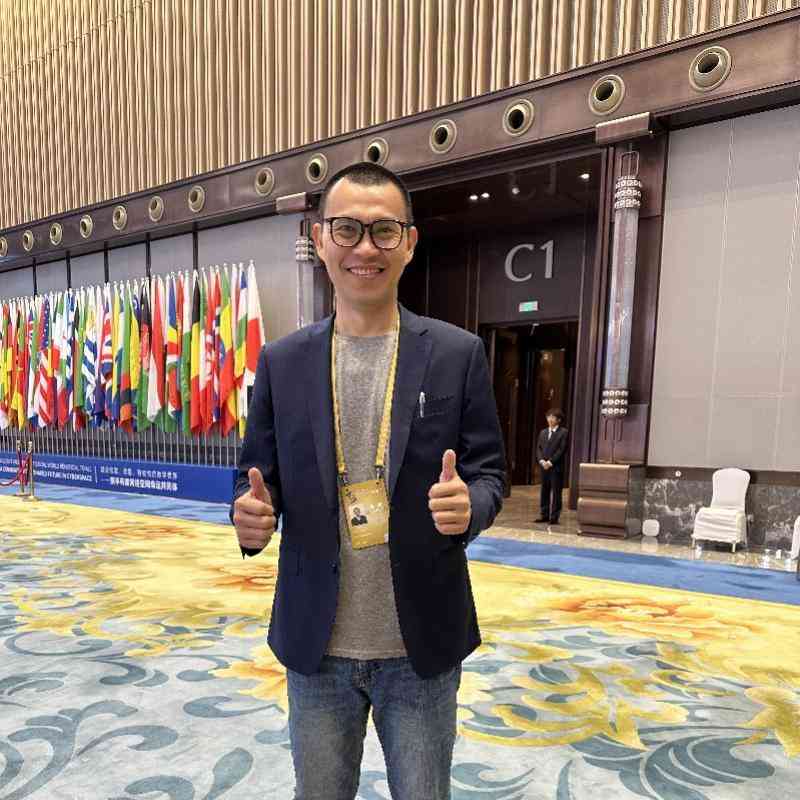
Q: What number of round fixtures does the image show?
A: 14